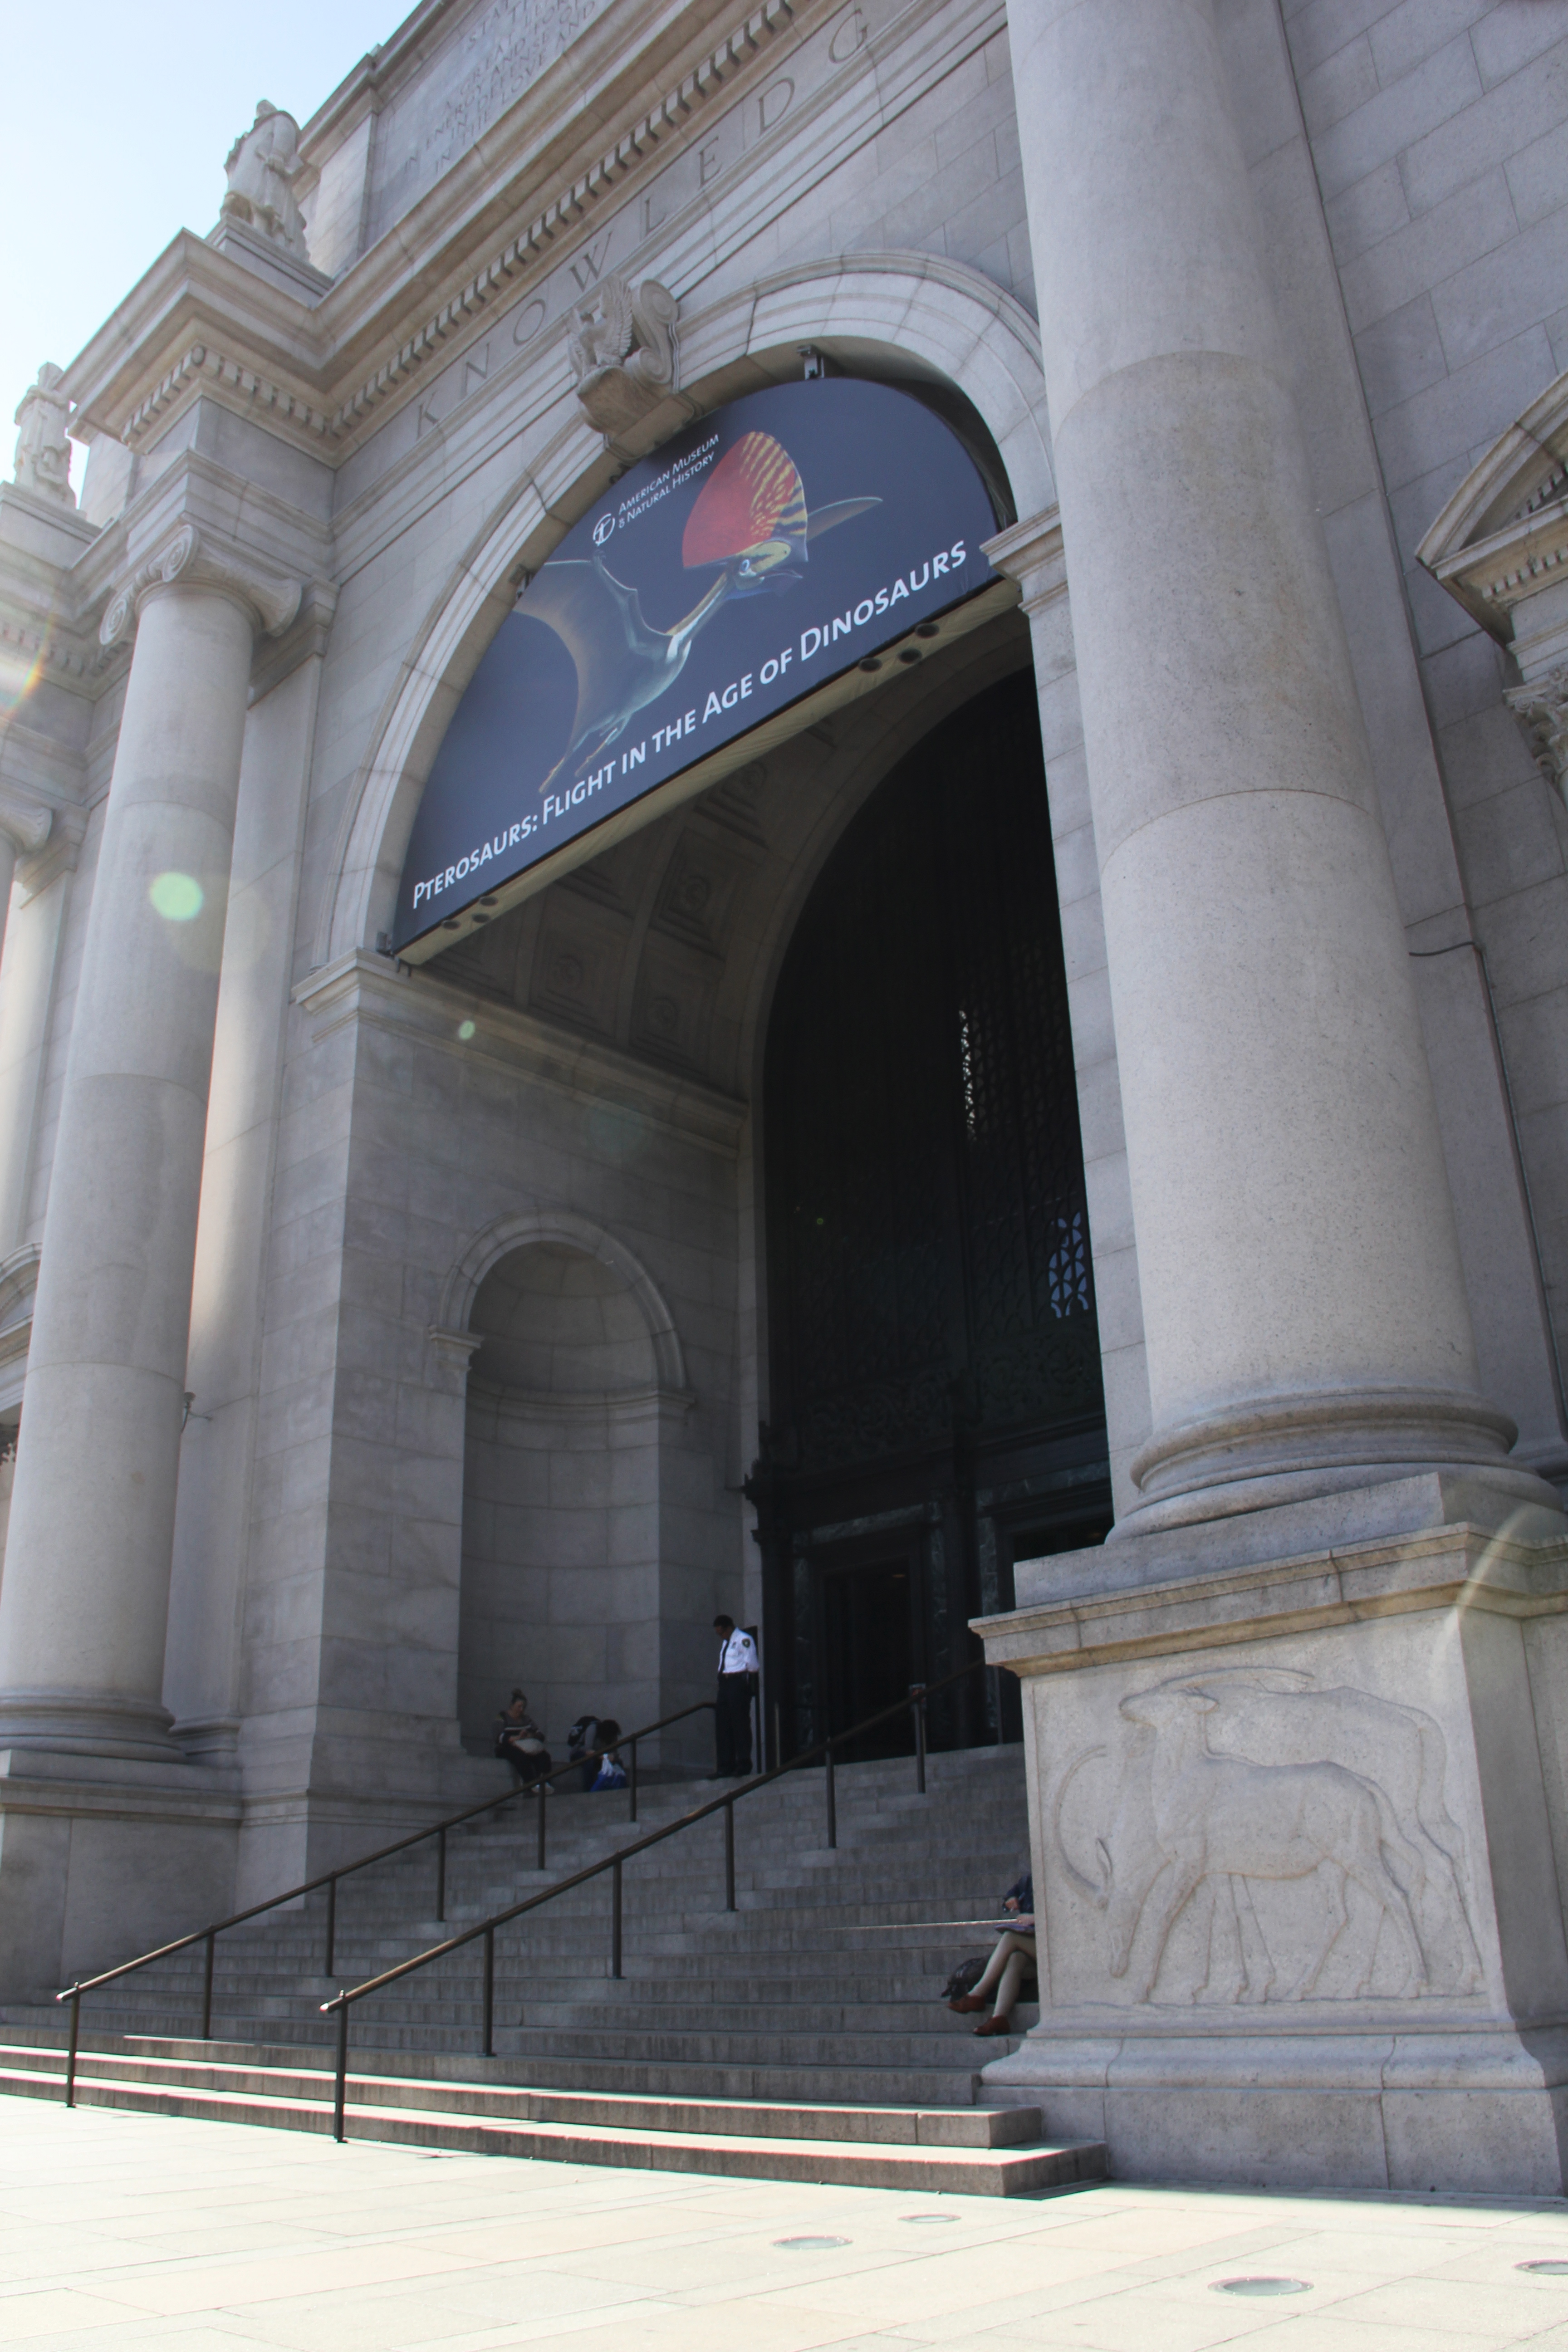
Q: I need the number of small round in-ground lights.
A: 4